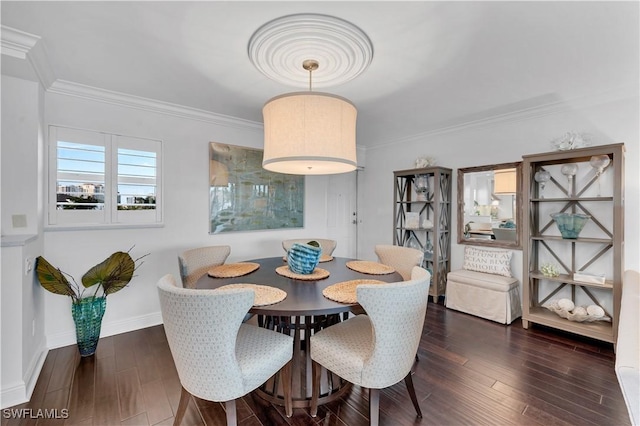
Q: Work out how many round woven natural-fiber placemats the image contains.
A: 6